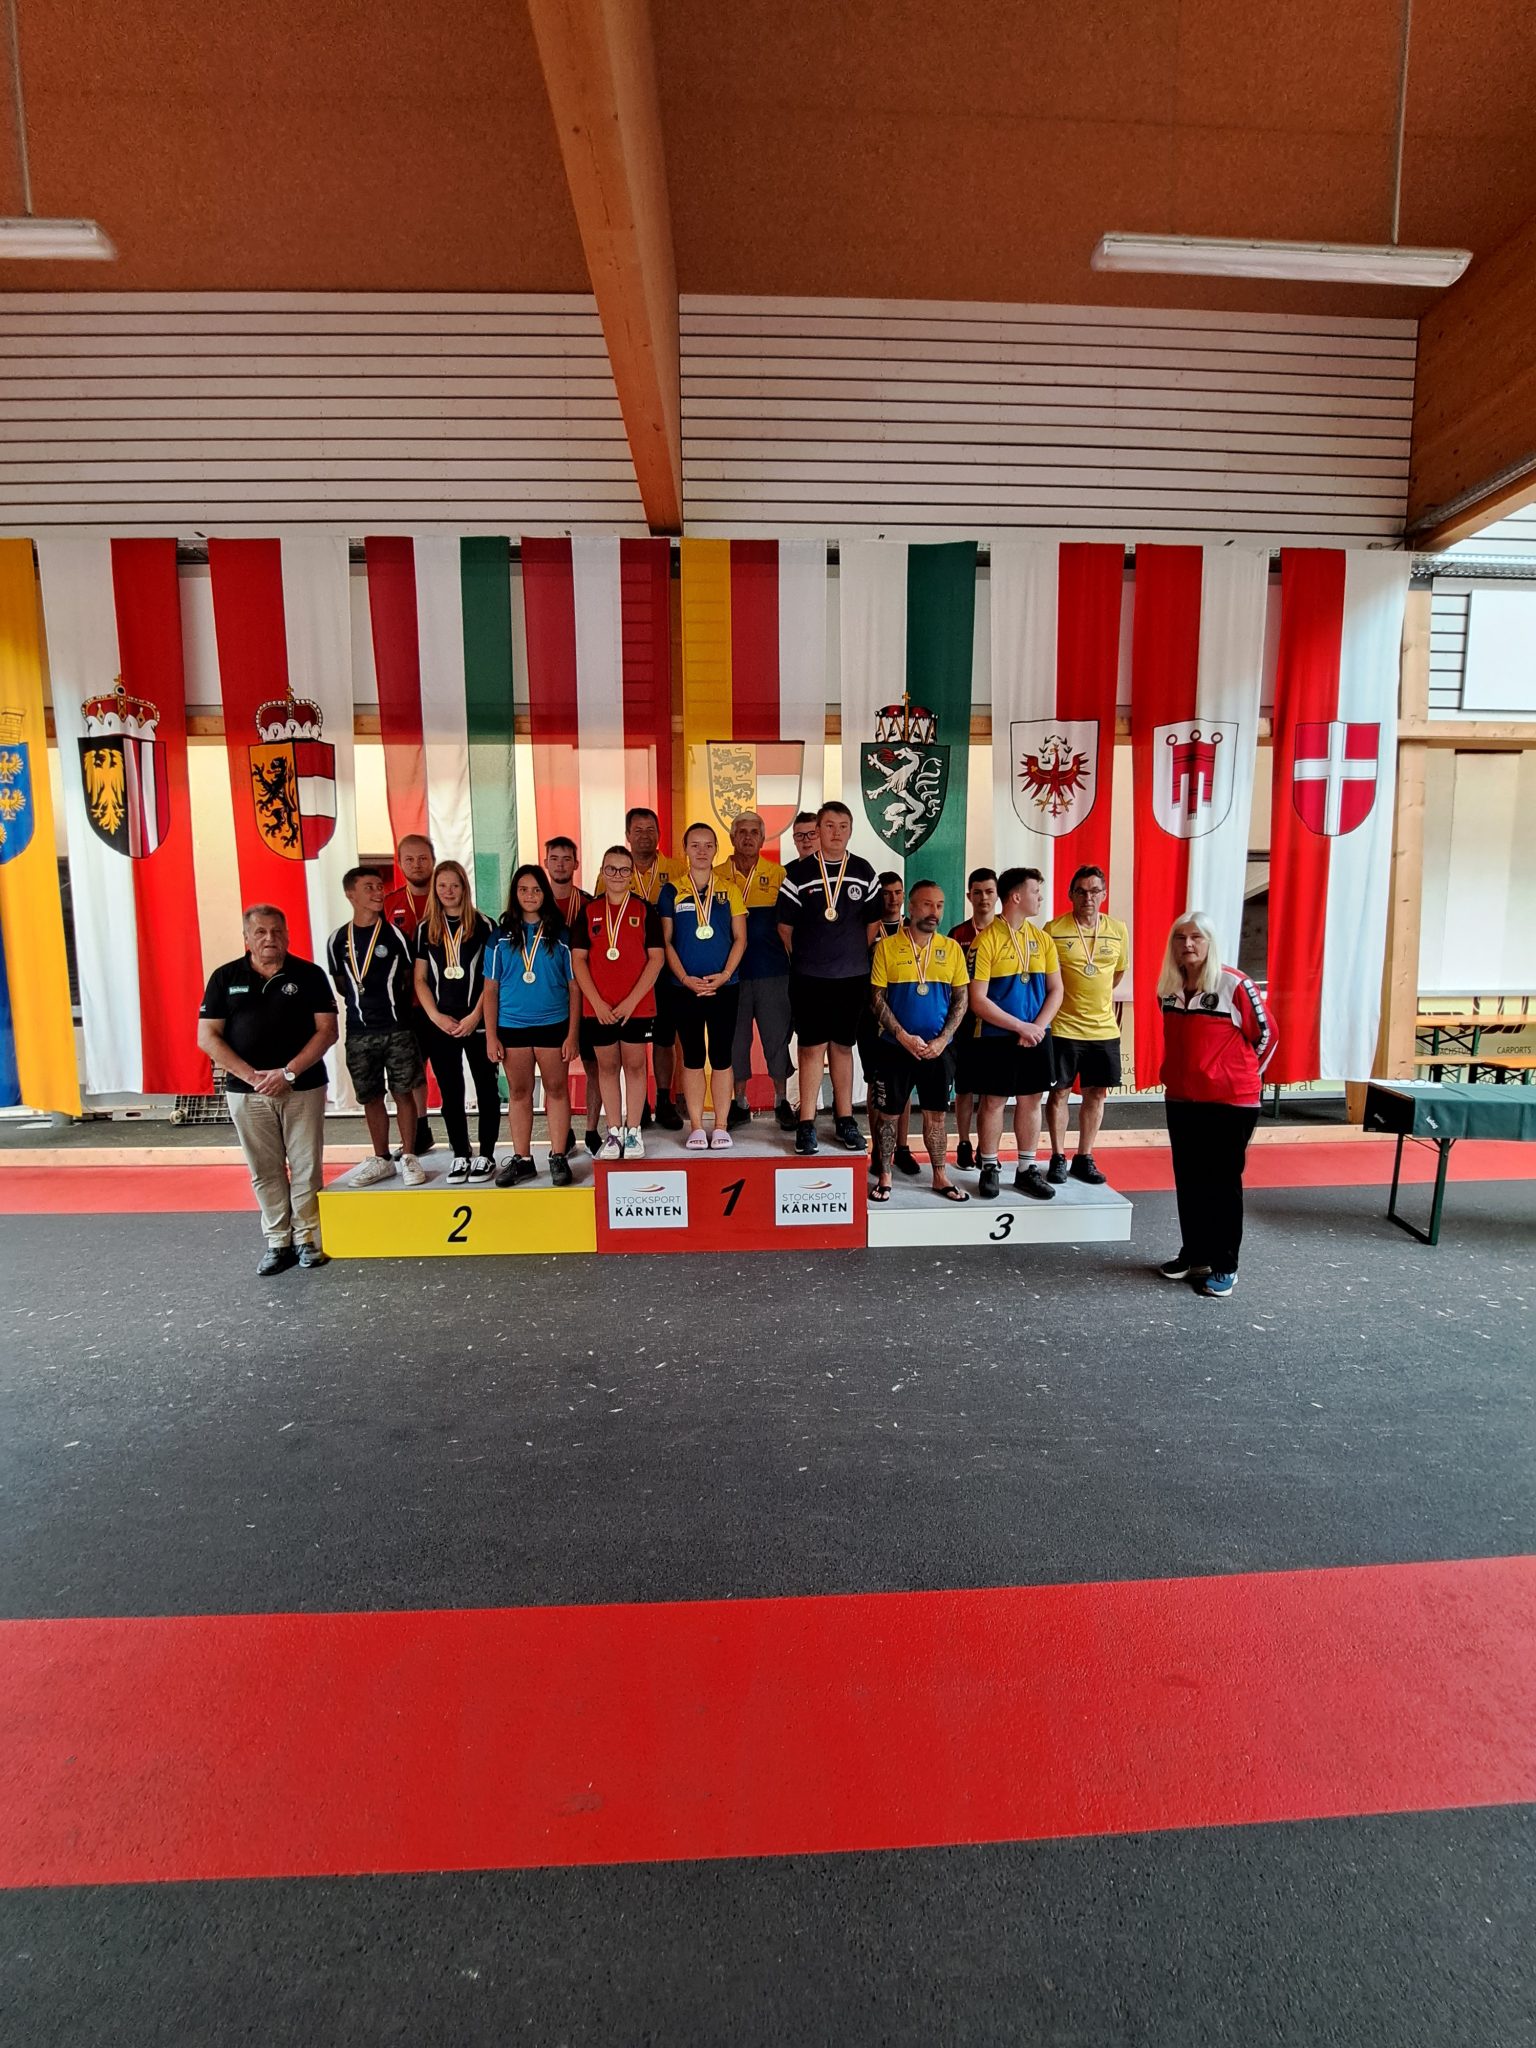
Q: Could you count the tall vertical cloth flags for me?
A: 10